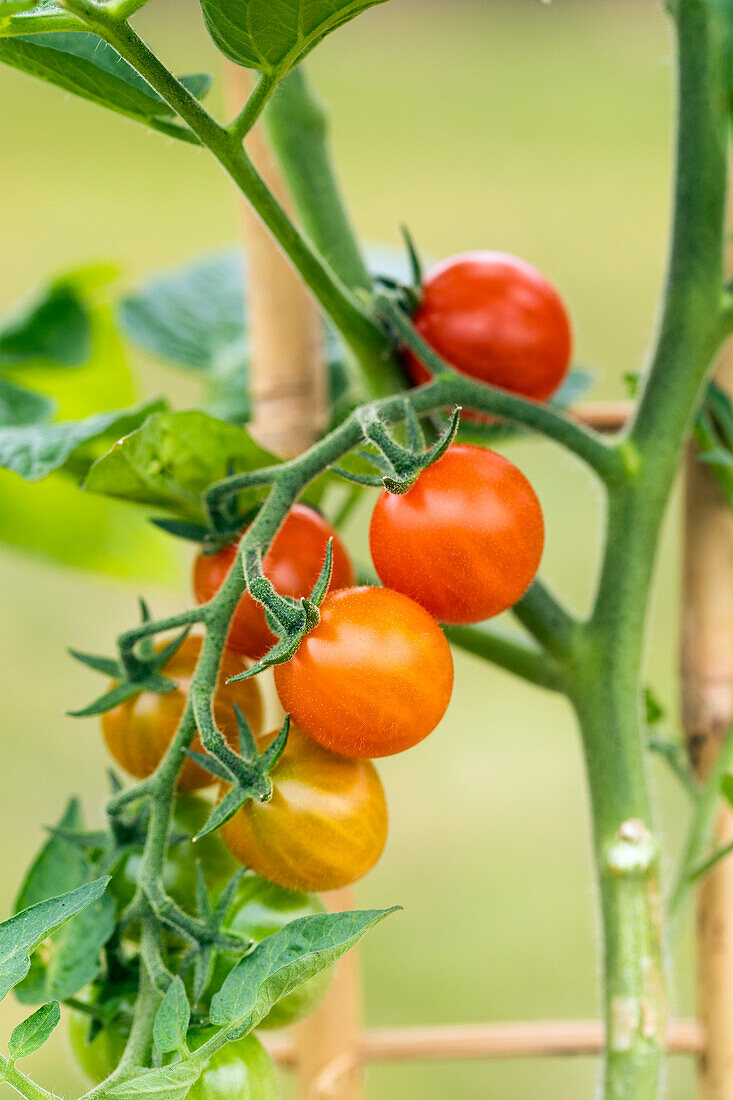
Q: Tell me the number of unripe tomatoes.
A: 4